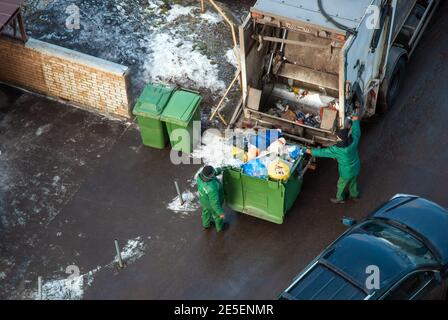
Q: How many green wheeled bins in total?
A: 3